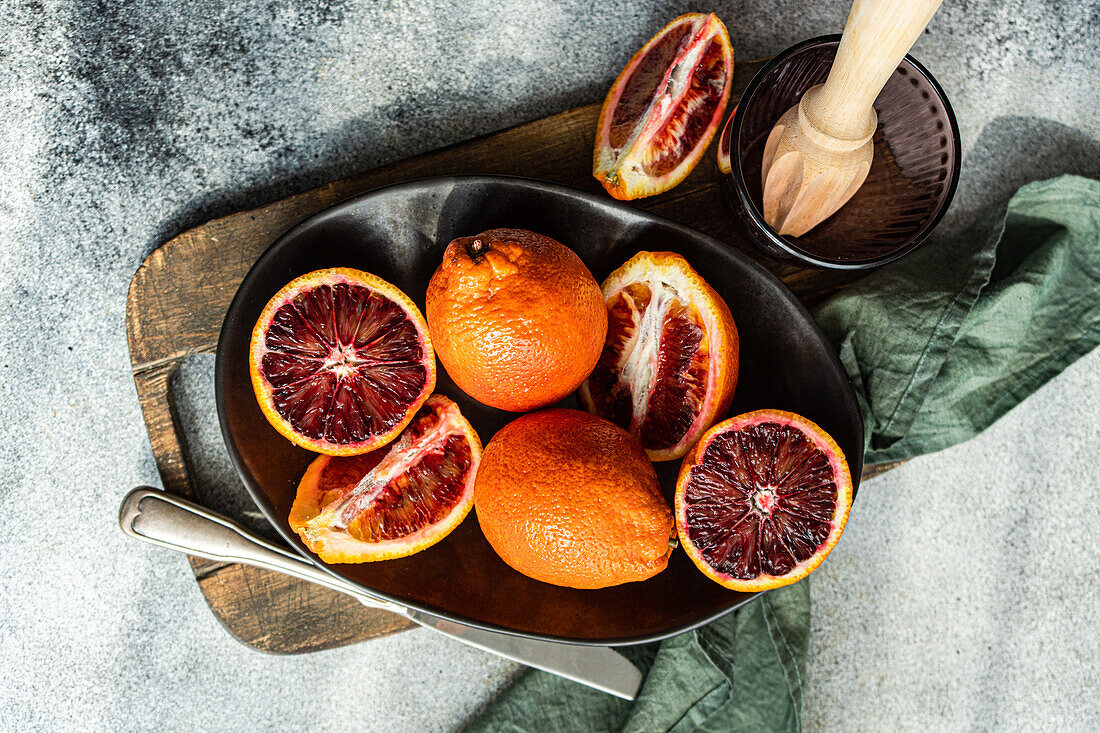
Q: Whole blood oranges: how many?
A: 2